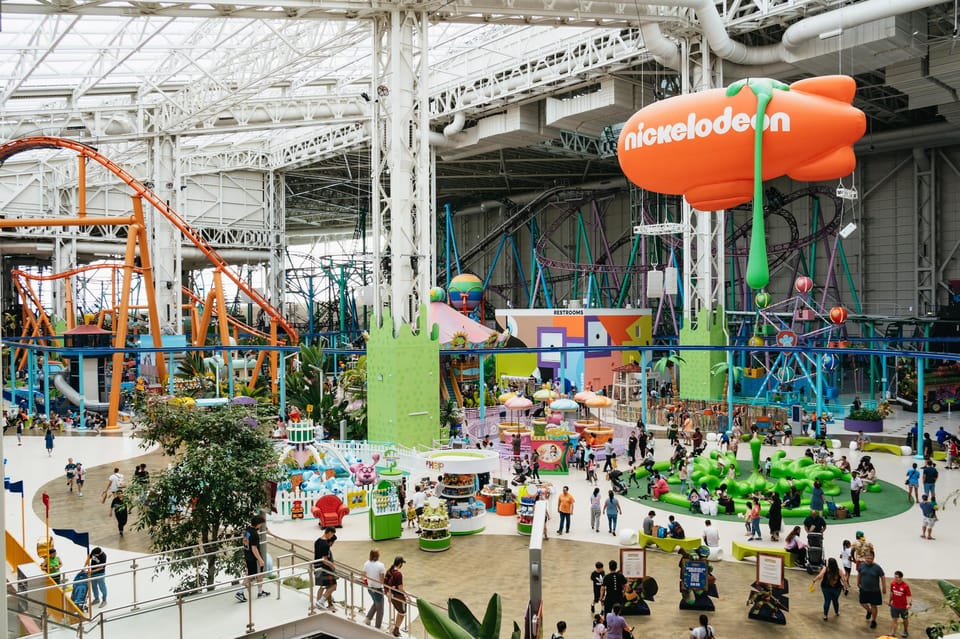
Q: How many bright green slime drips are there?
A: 1